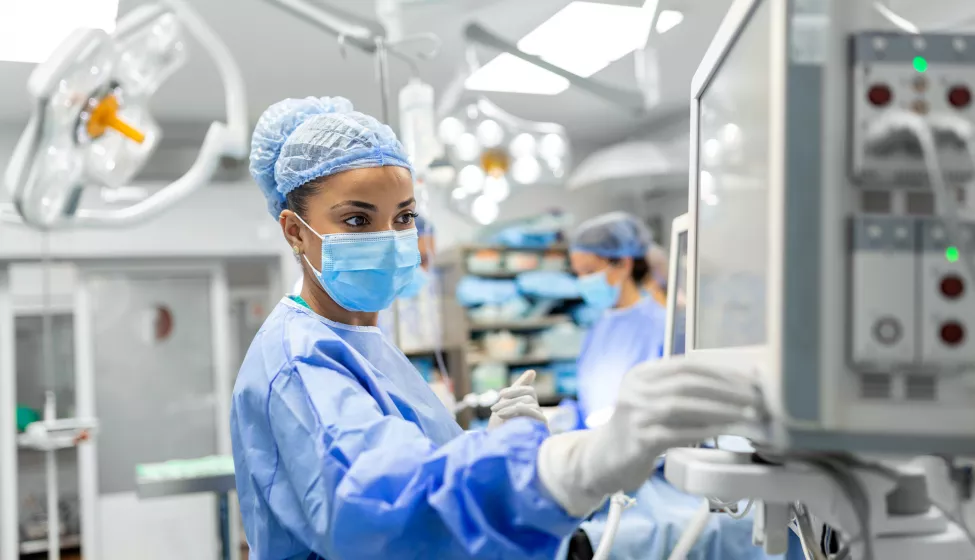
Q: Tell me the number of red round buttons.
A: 4